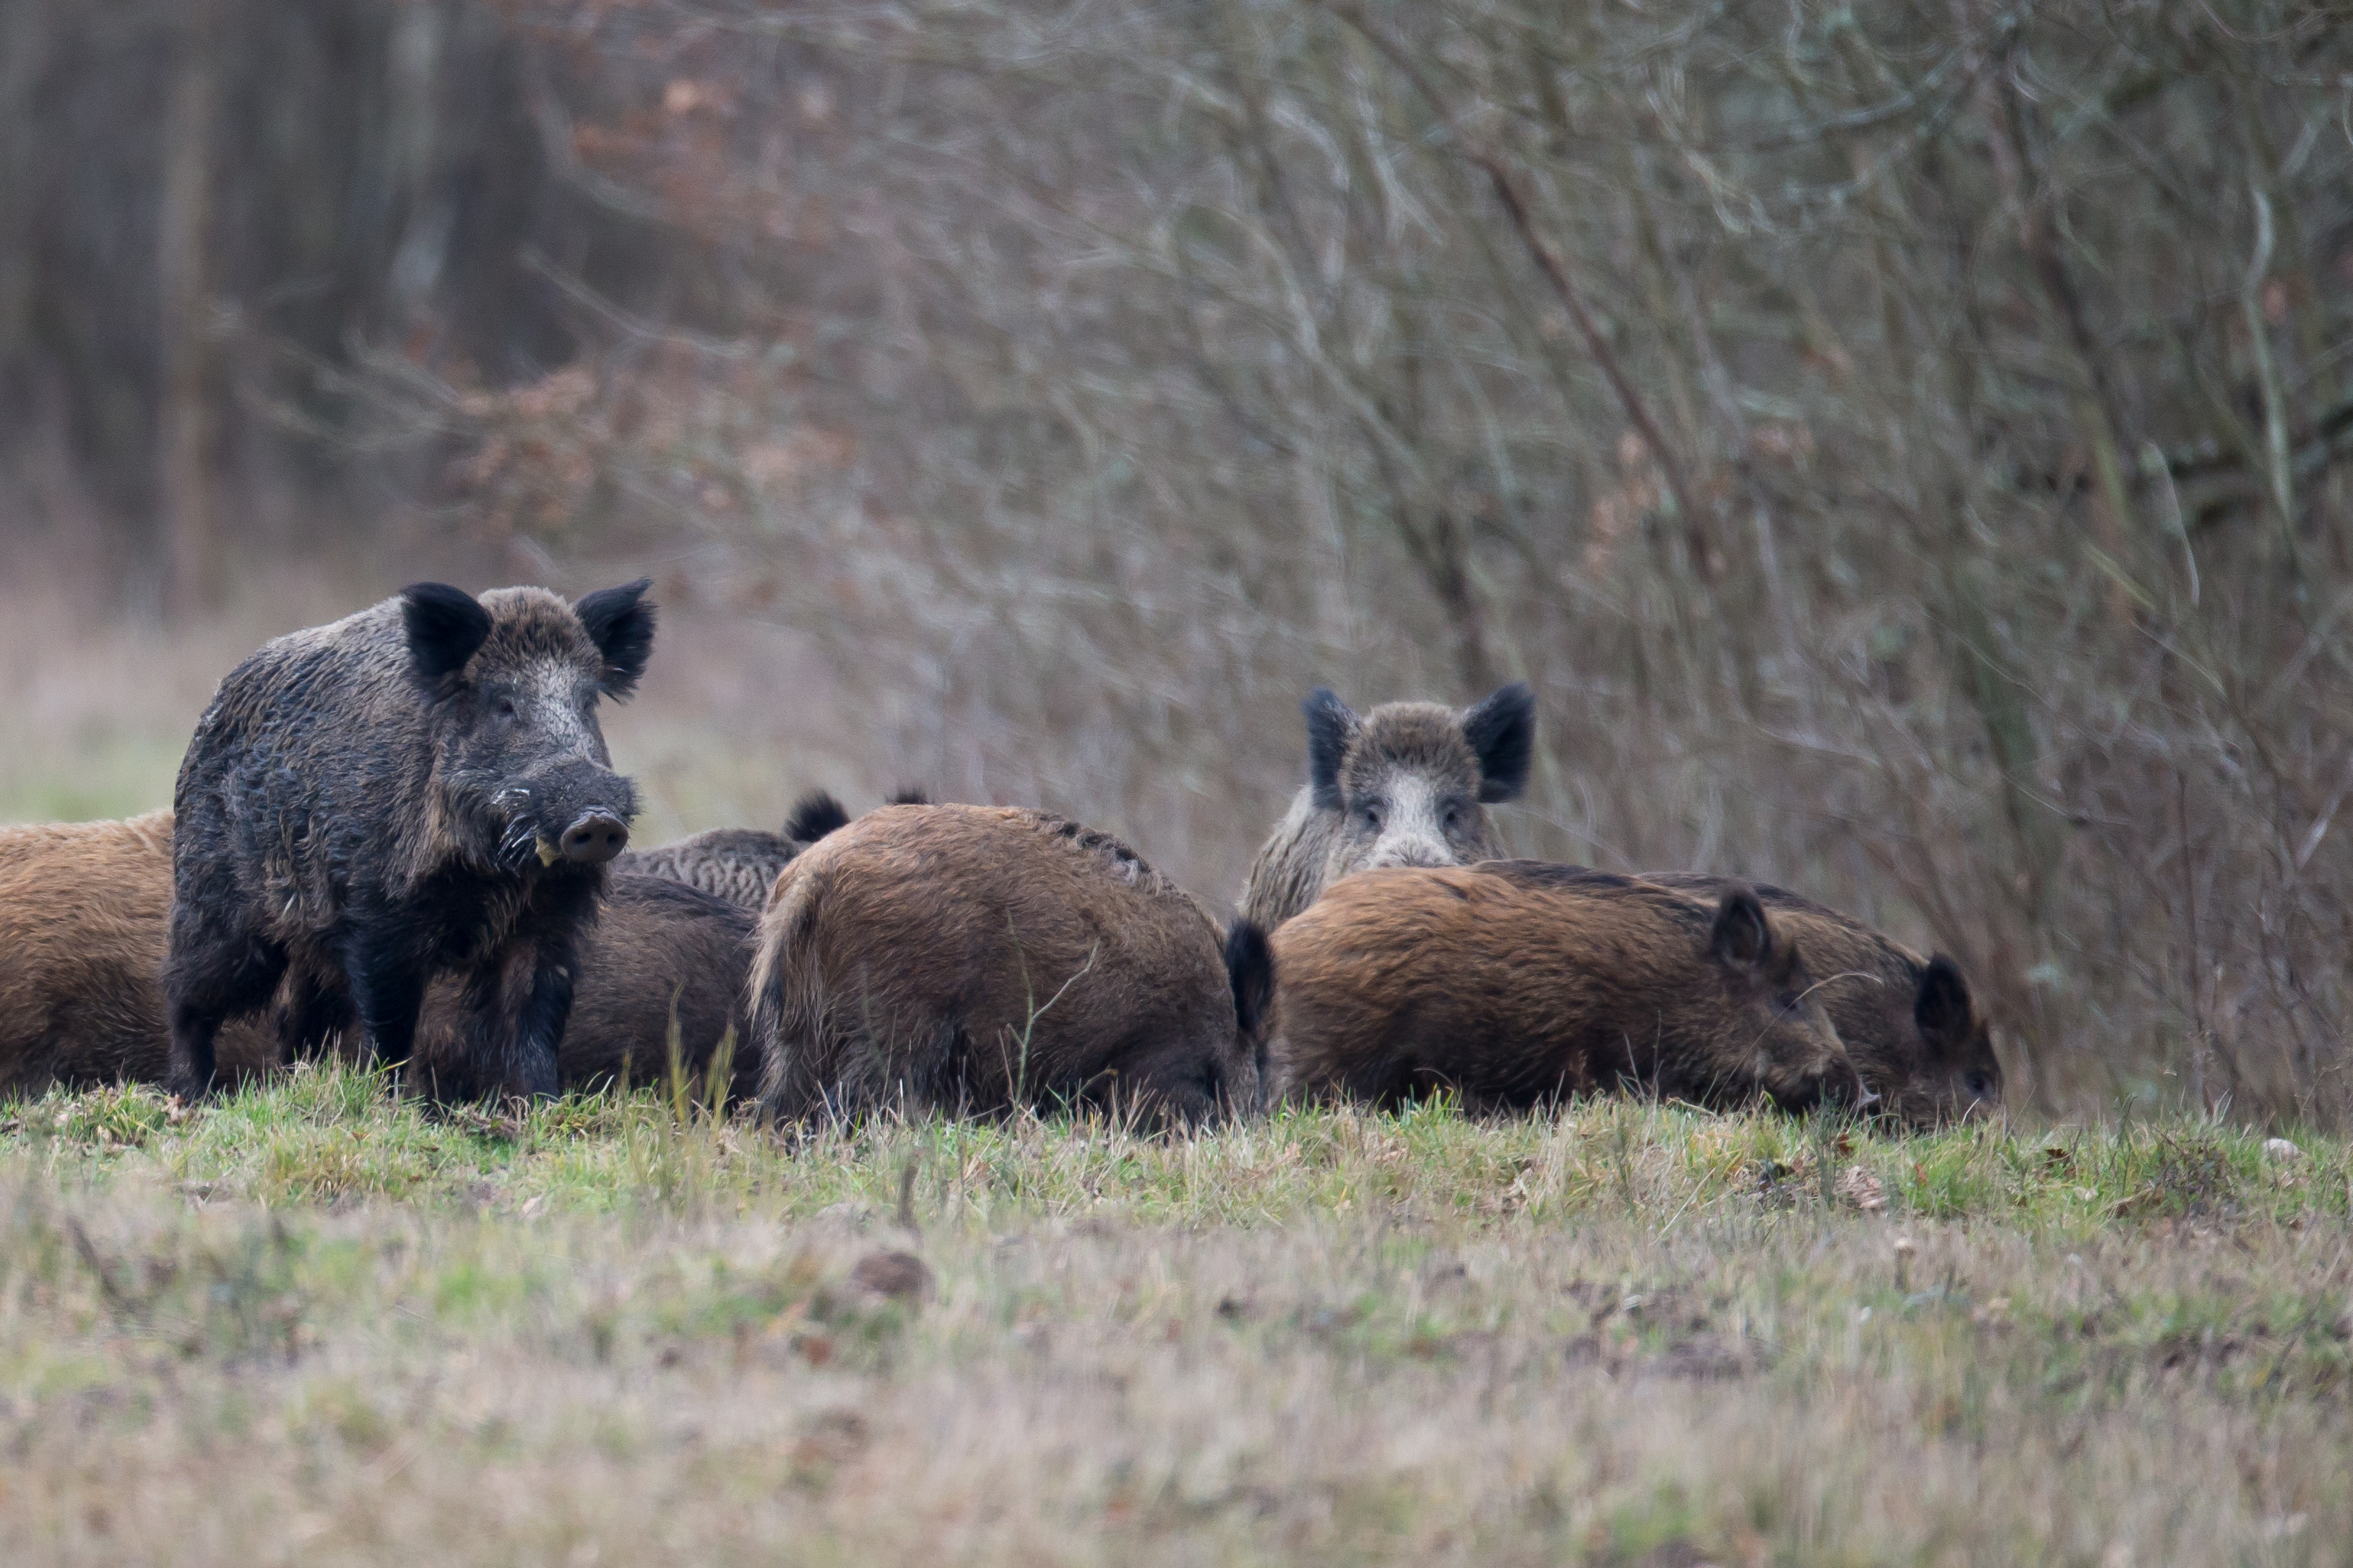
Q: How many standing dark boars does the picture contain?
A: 1